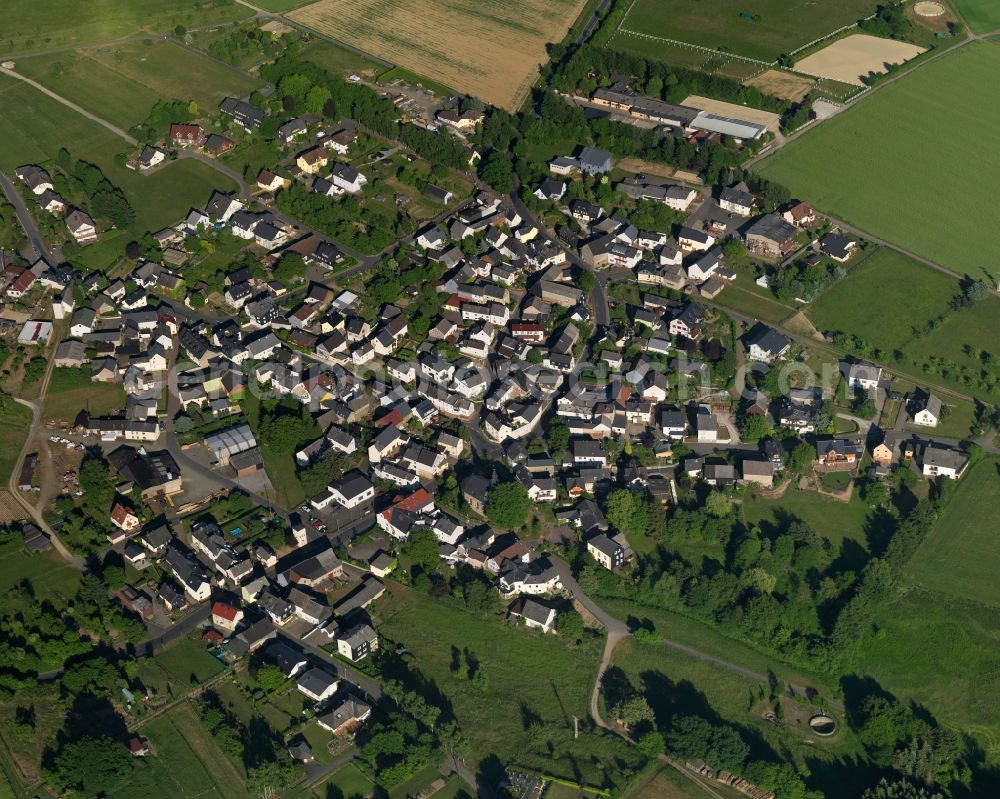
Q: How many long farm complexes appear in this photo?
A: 1